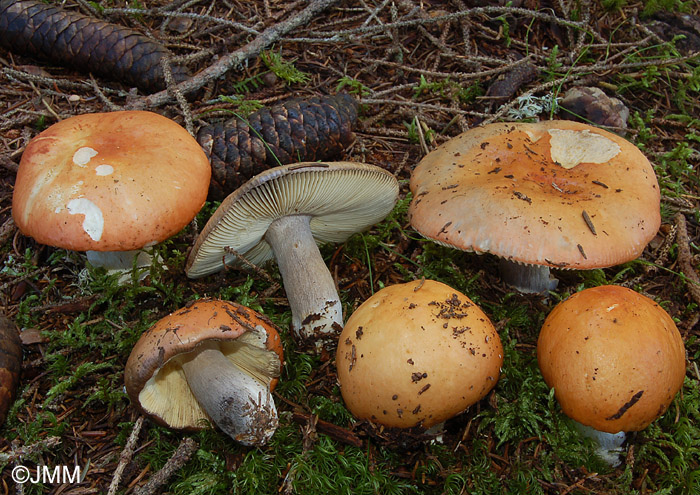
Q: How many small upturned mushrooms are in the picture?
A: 1